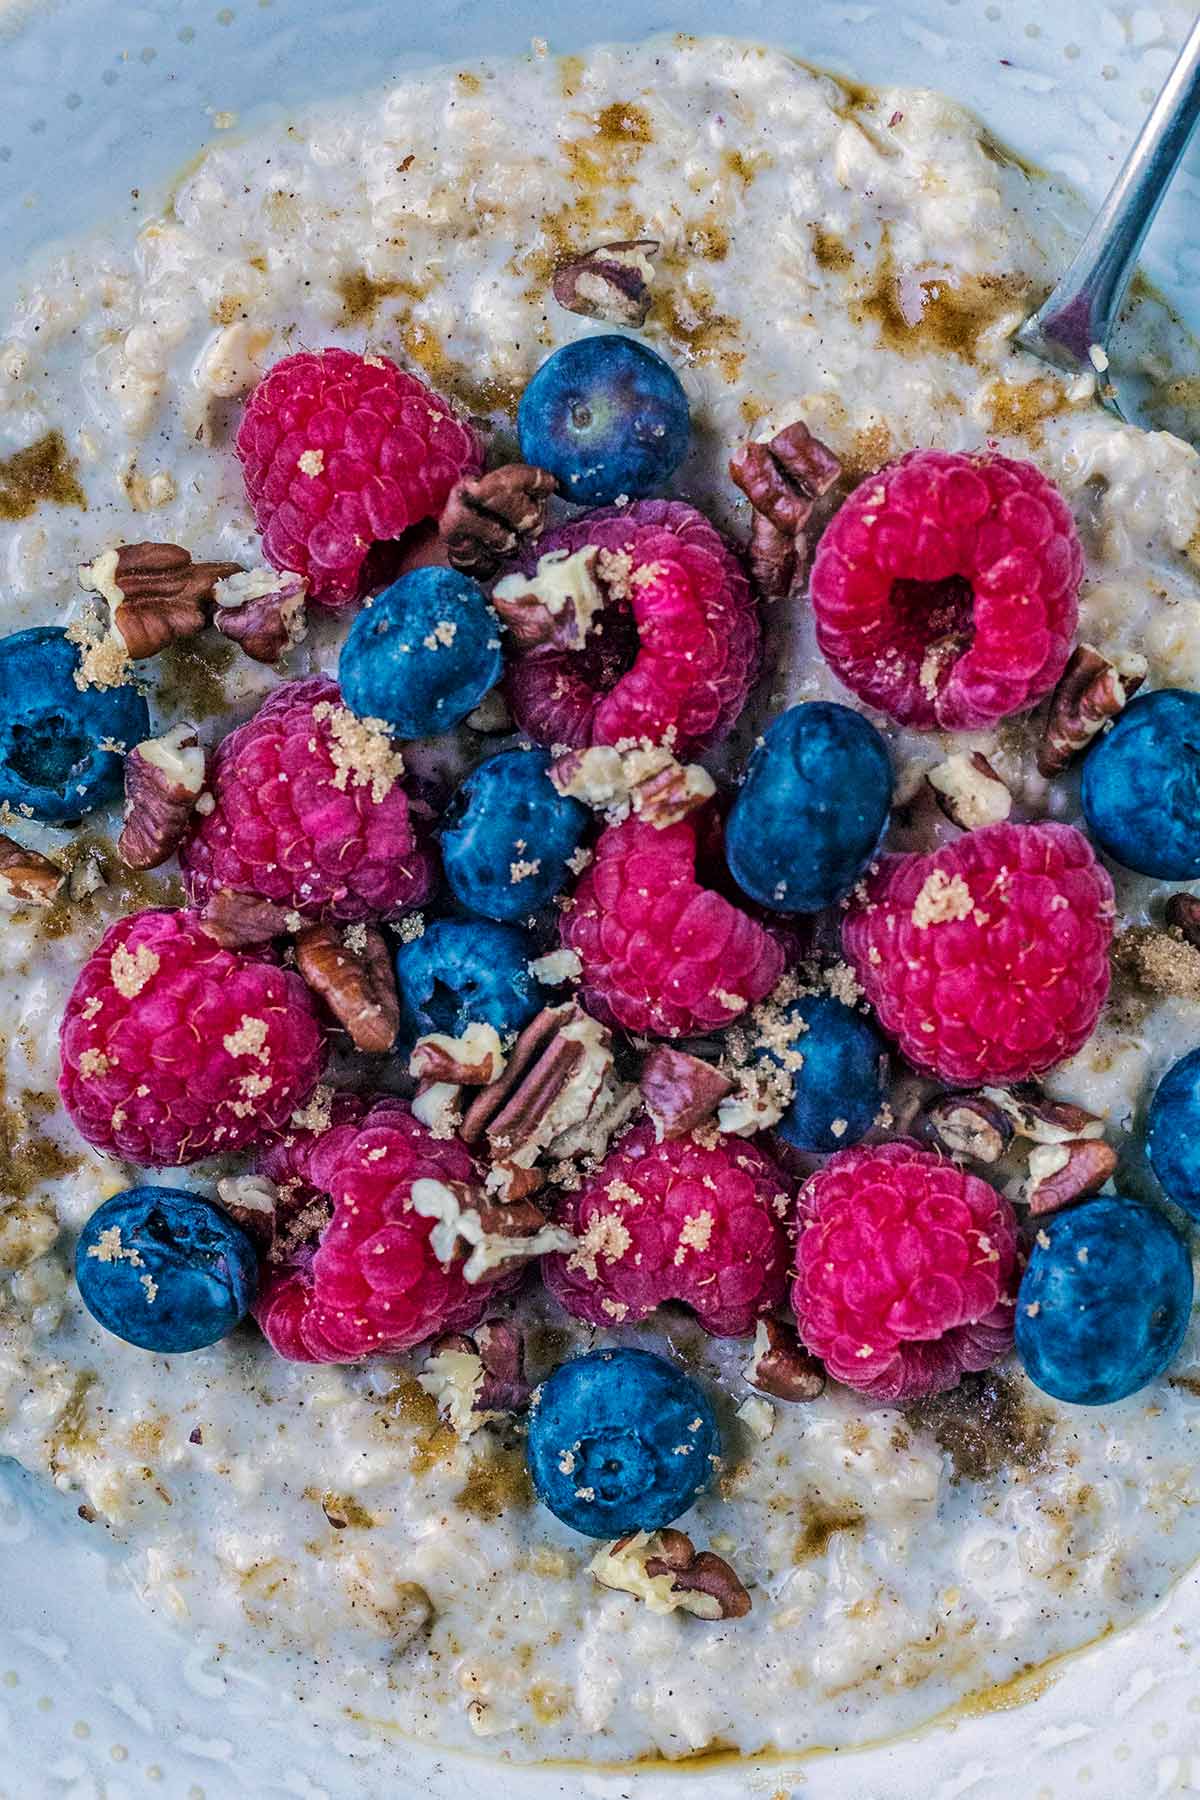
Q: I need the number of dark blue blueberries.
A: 12